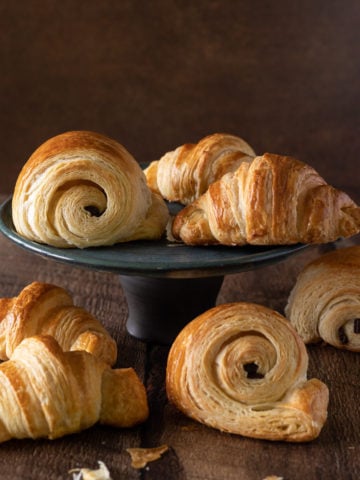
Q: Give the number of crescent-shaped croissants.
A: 4